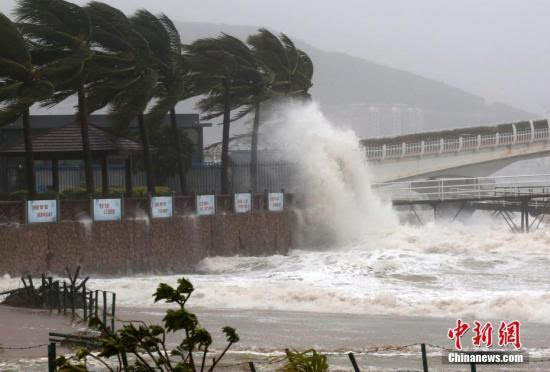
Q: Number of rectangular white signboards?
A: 6